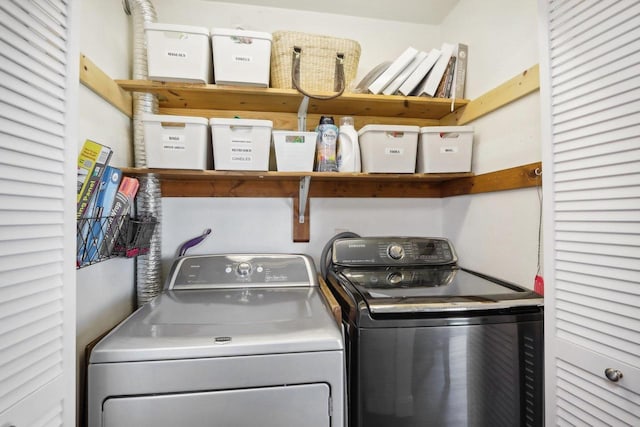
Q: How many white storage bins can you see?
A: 7